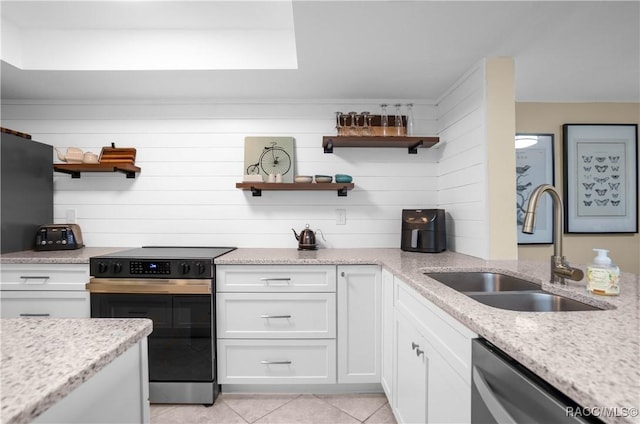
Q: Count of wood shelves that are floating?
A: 3